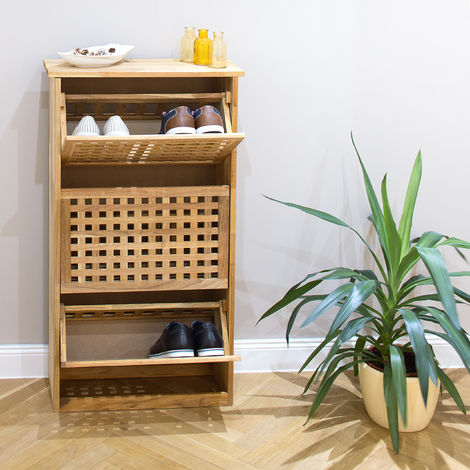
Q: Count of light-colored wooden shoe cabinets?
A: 1